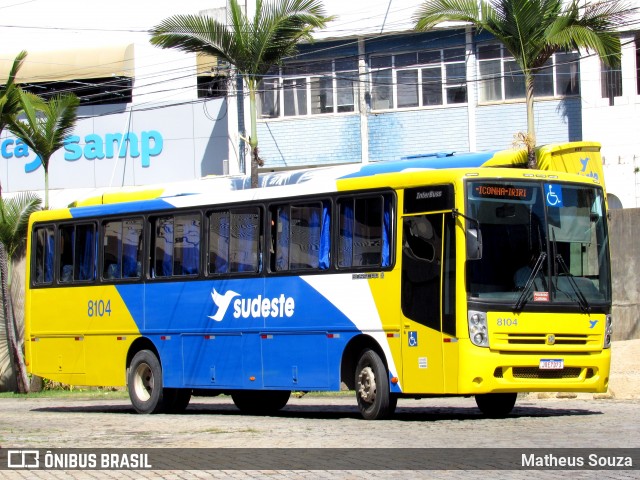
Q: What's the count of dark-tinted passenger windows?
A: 7